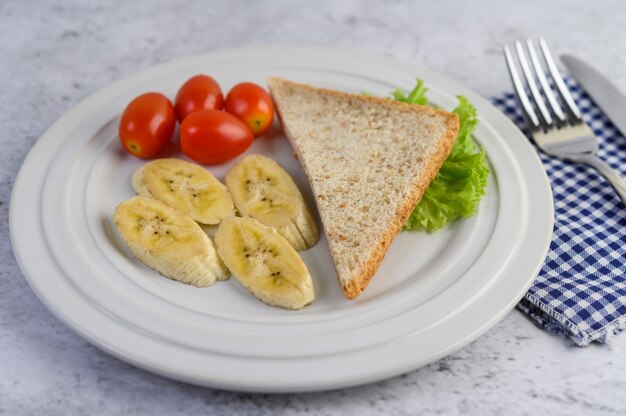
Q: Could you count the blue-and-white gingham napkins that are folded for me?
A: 1